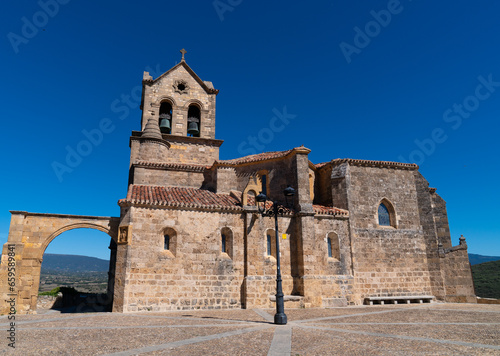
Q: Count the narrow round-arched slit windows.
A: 4